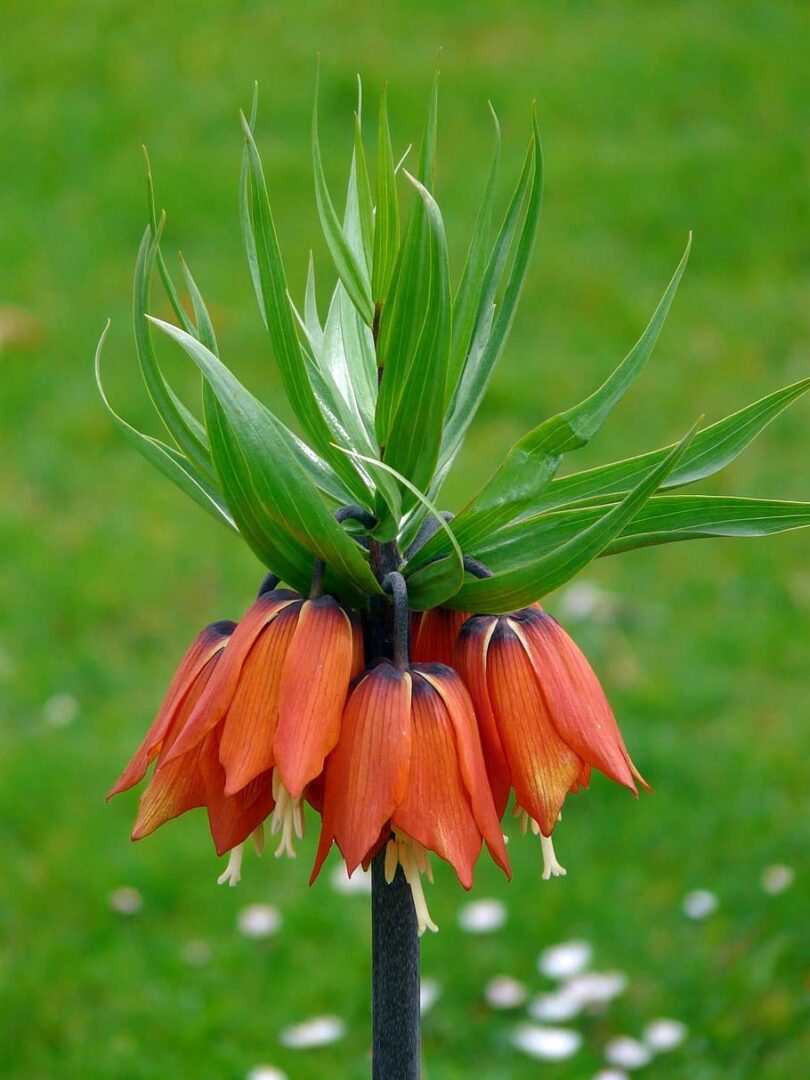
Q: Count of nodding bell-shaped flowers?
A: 5